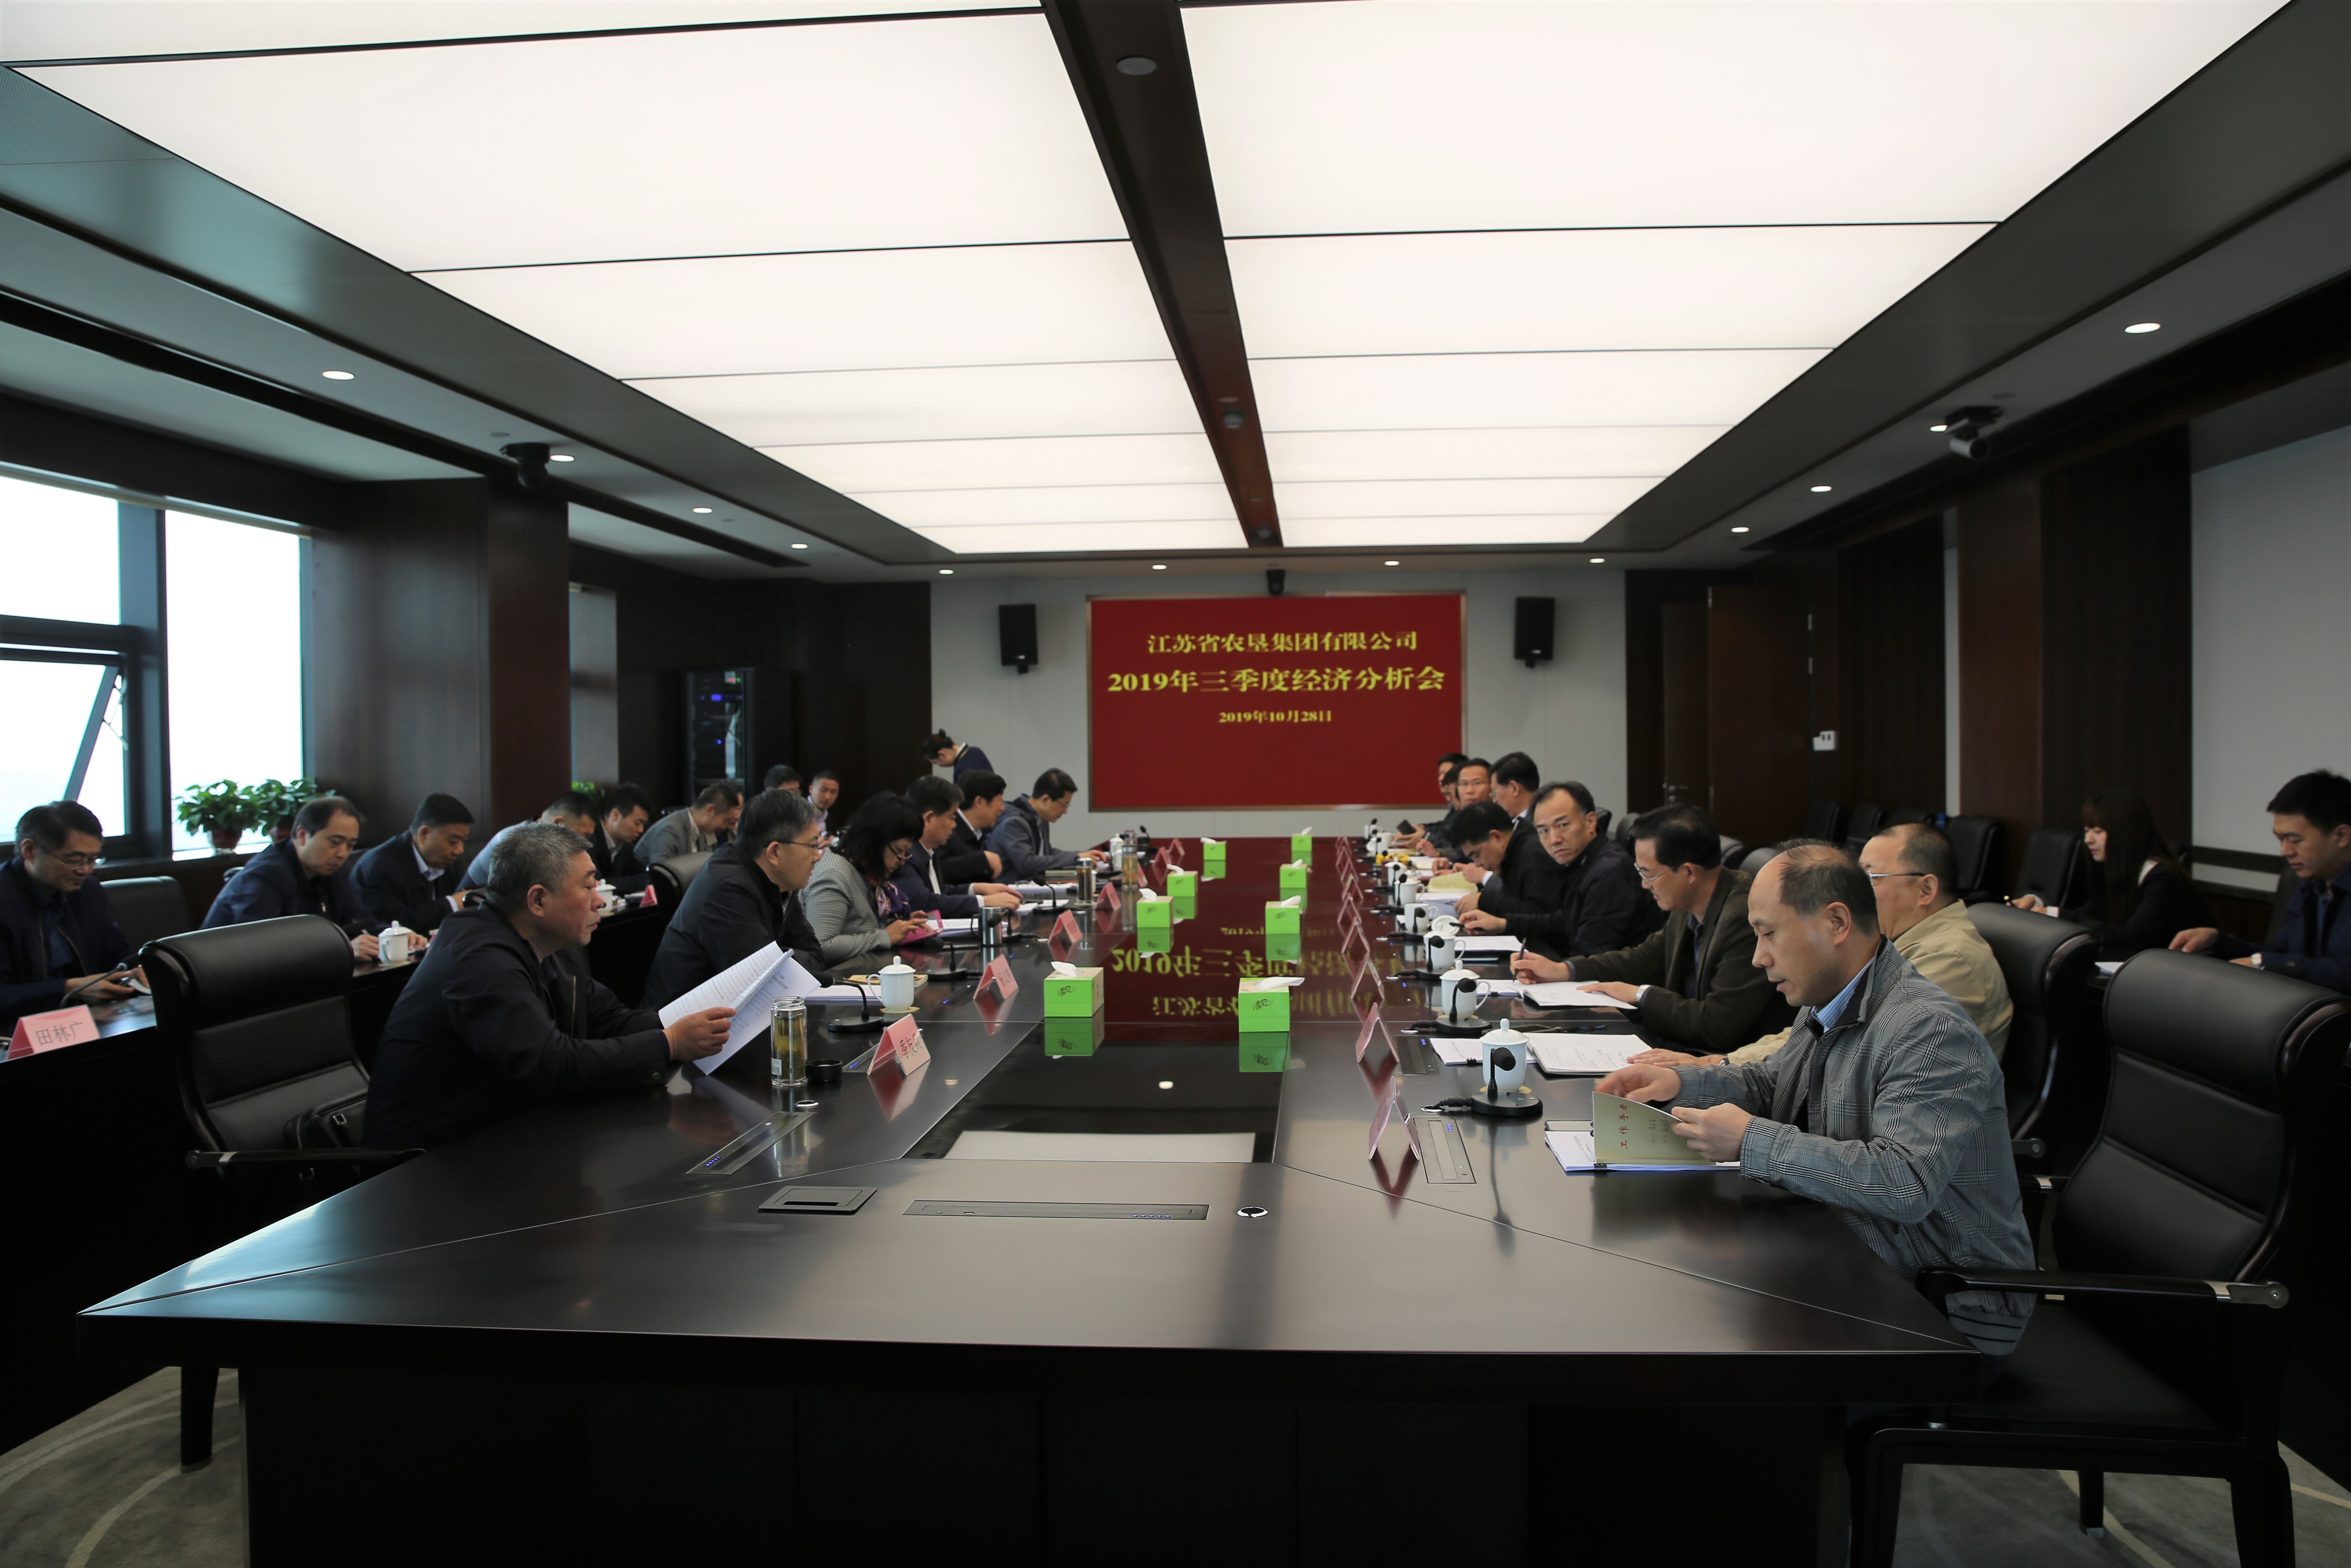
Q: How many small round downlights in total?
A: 12